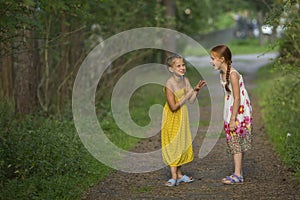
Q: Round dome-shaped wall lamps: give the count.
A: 0